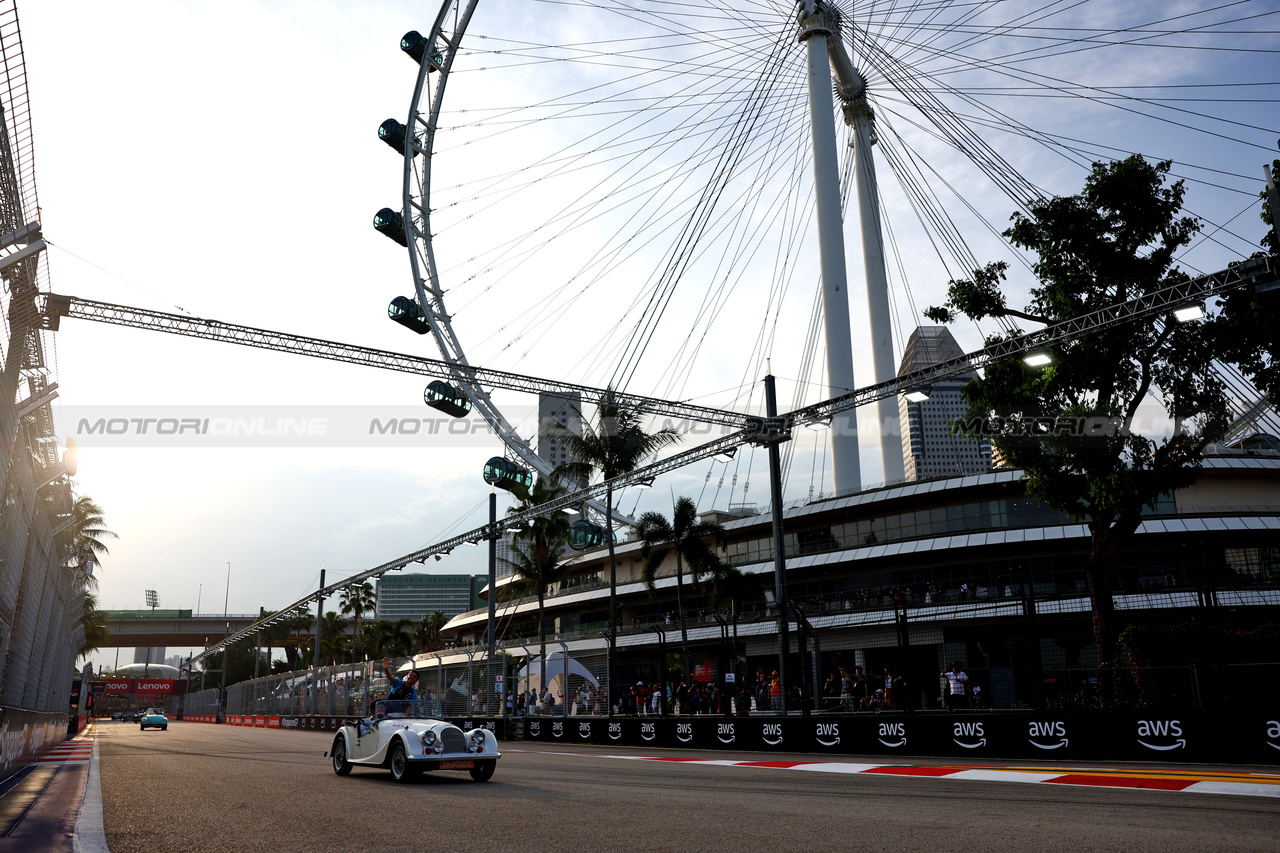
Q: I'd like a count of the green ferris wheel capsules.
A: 7